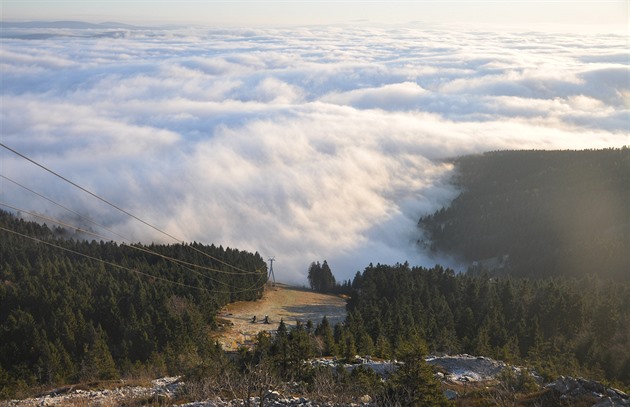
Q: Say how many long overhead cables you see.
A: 4